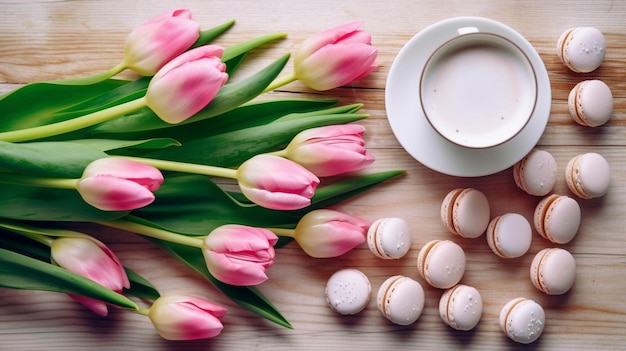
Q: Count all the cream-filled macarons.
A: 14